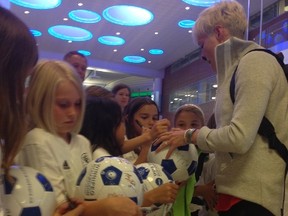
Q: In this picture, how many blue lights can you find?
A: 11